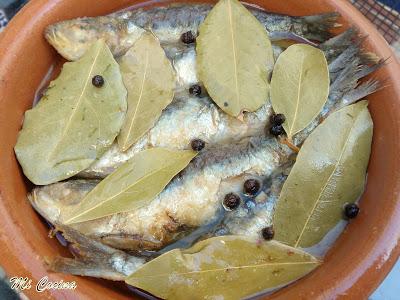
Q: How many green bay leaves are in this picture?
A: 7